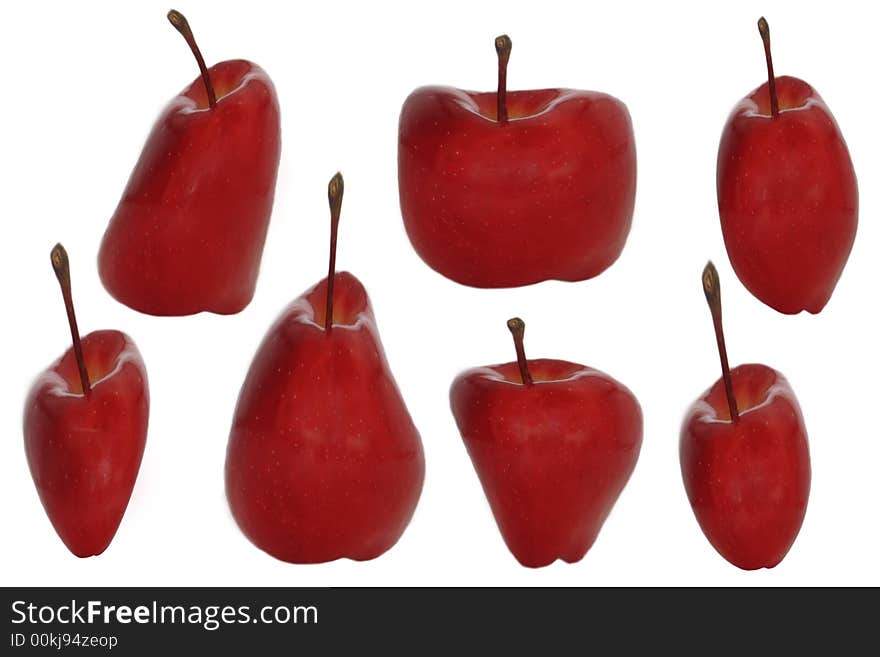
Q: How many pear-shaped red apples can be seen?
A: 1